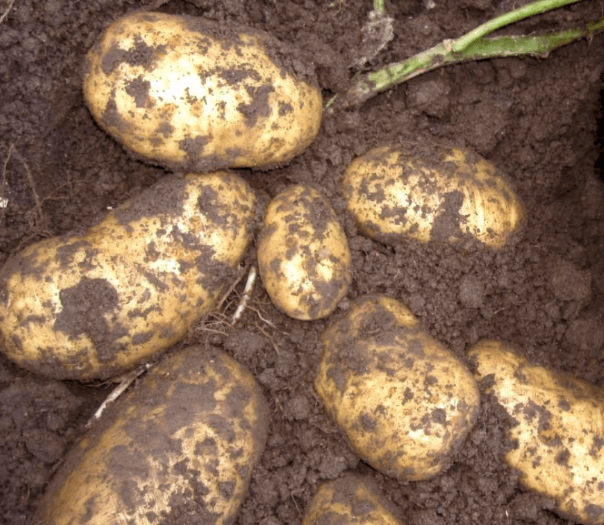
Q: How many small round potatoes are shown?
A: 1